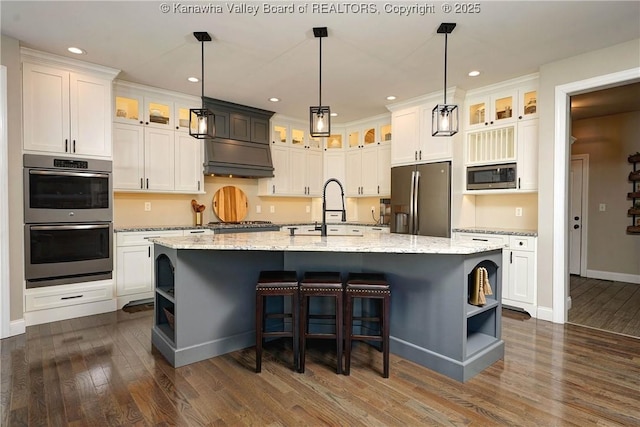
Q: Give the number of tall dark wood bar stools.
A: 3